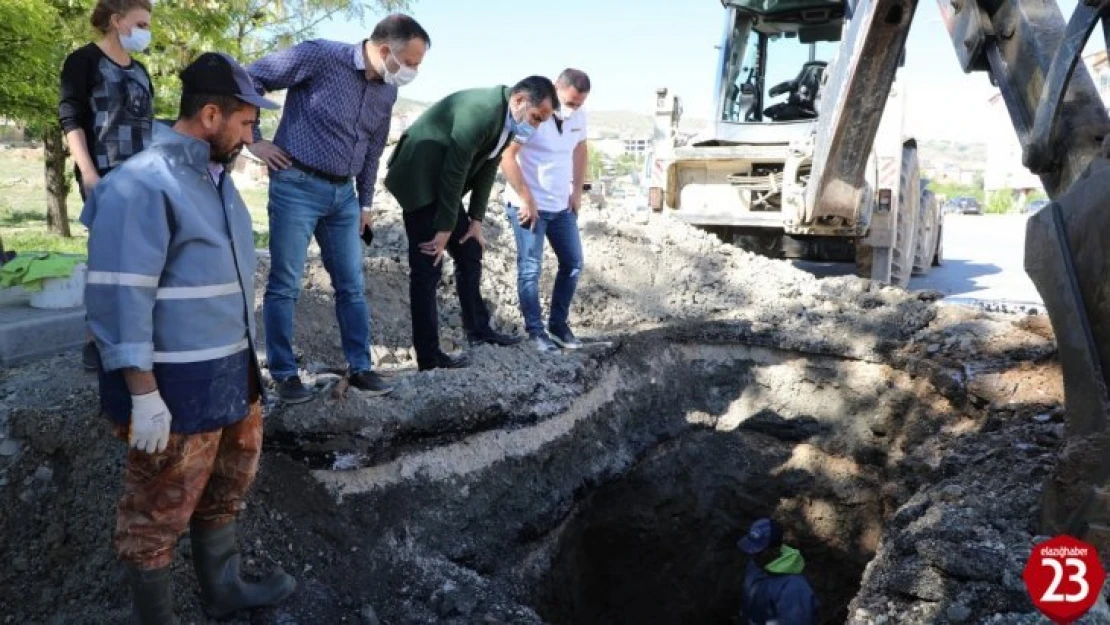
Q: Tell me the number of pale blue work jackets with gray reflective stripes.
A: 1